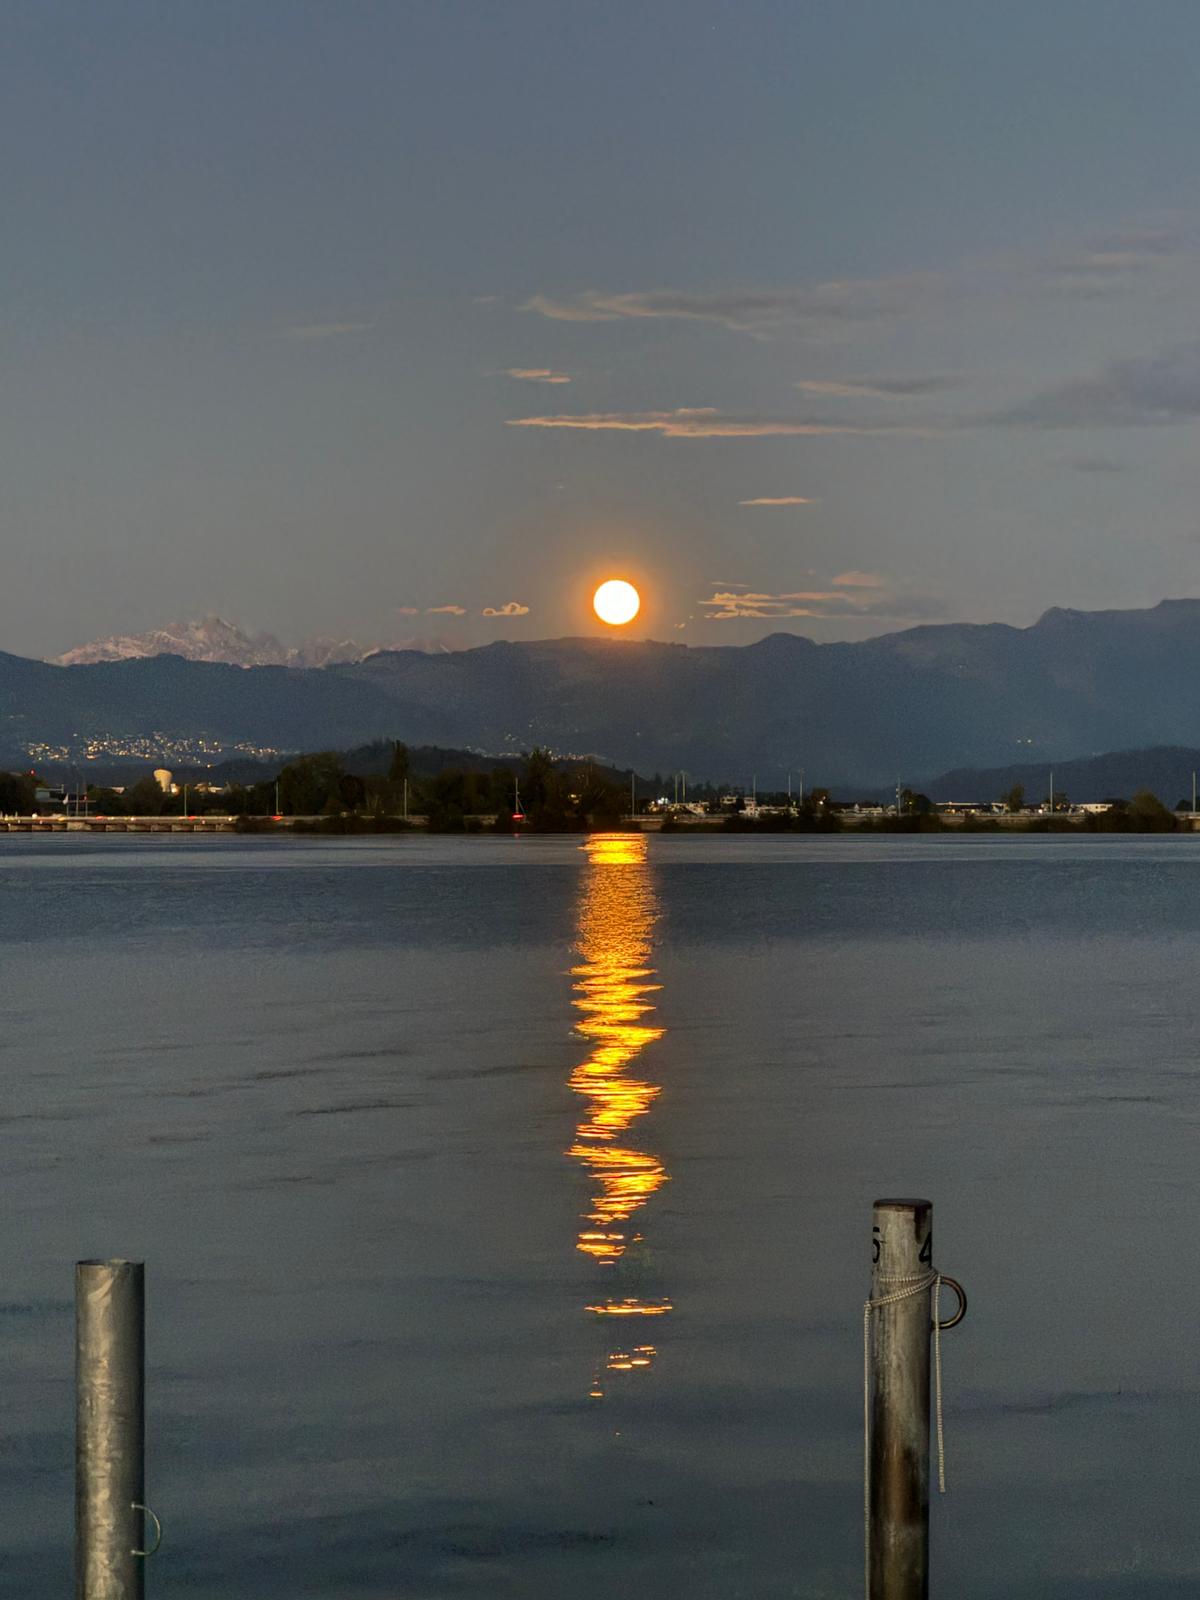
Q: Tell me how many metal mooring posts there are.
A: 2